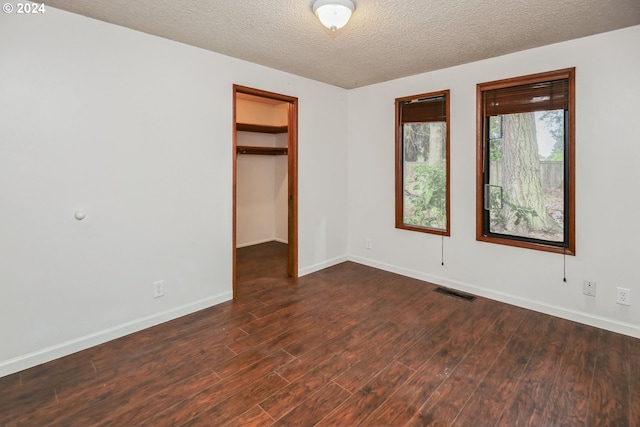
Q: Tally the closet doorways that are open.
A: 1